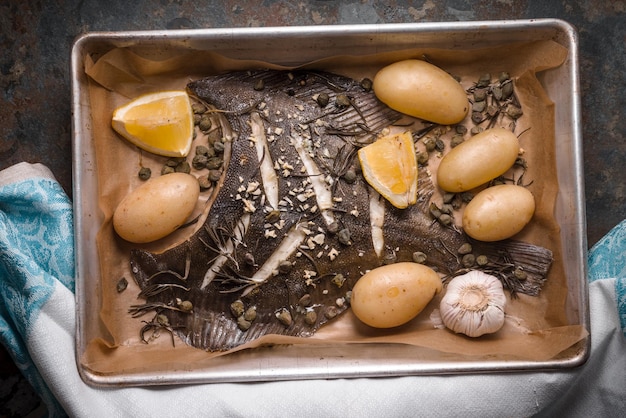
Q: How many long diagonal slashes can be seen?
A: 5